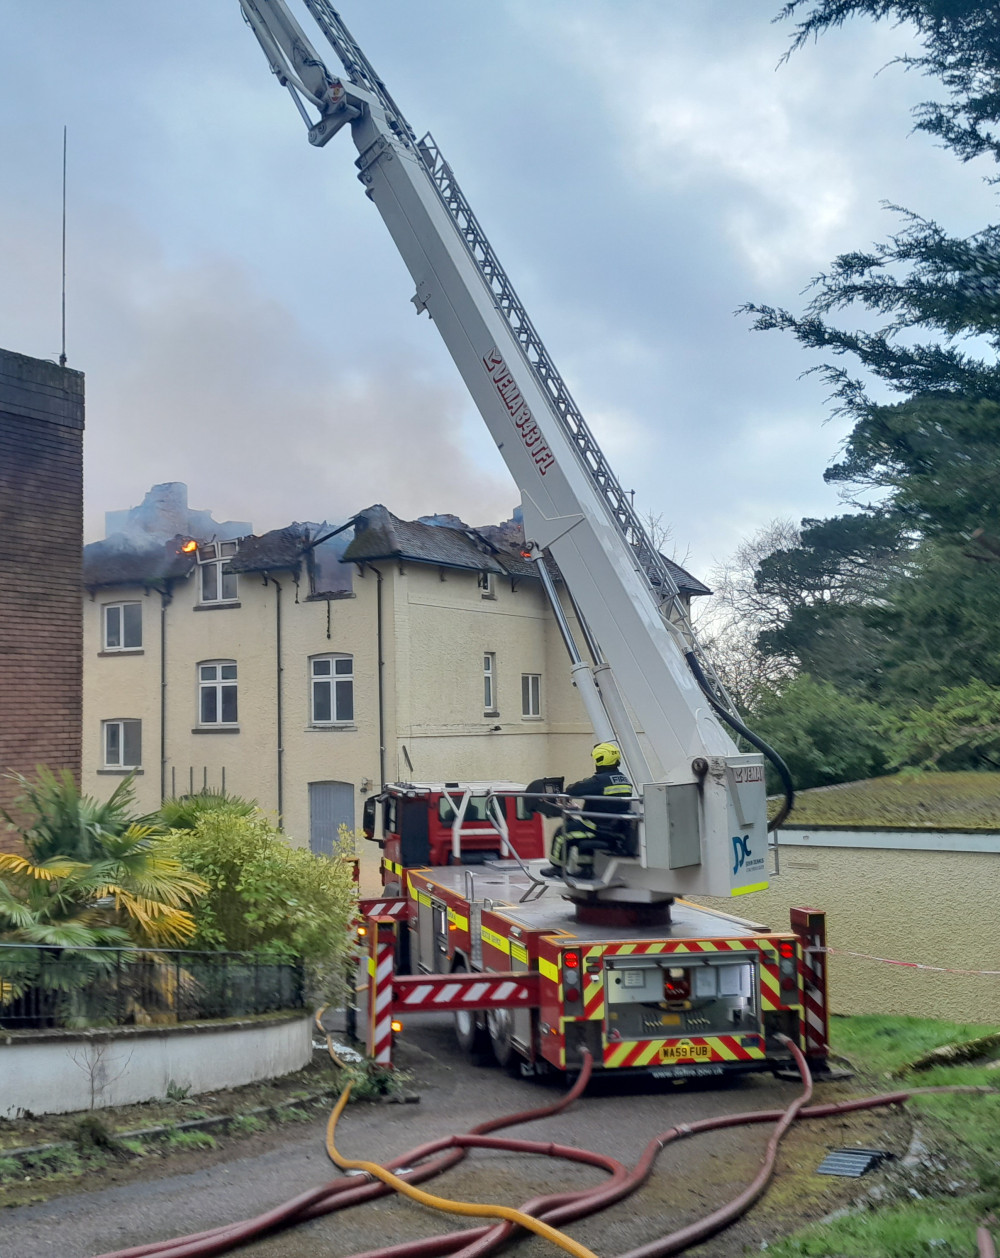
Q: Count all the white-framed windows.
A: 8